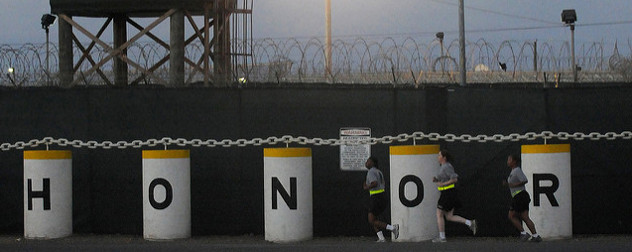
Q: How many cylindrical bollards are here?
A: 5